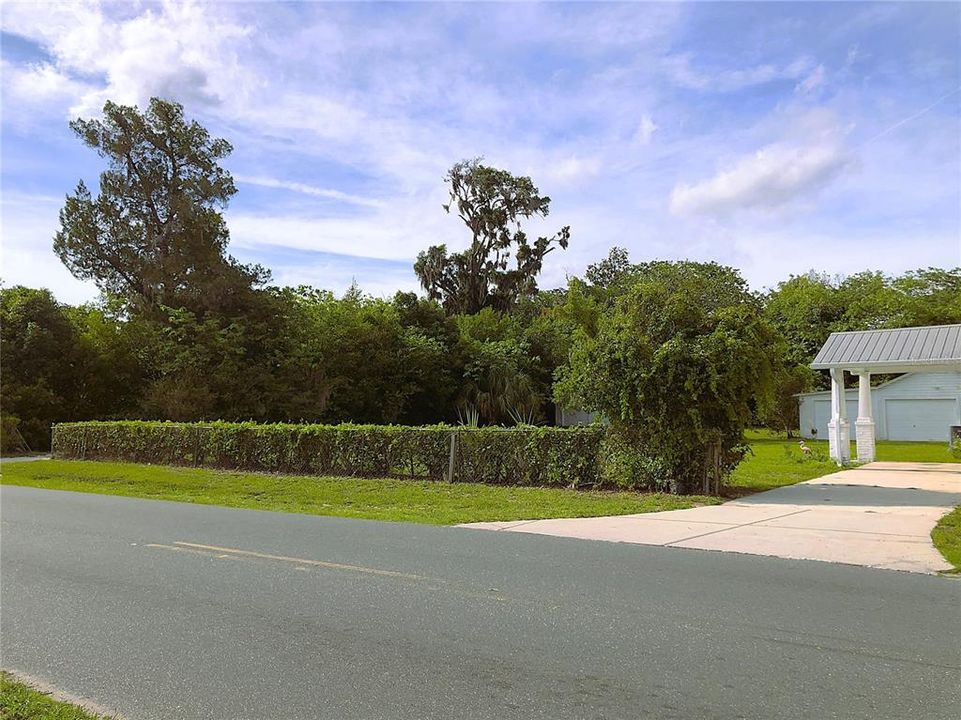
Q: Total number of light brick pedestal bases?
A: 2